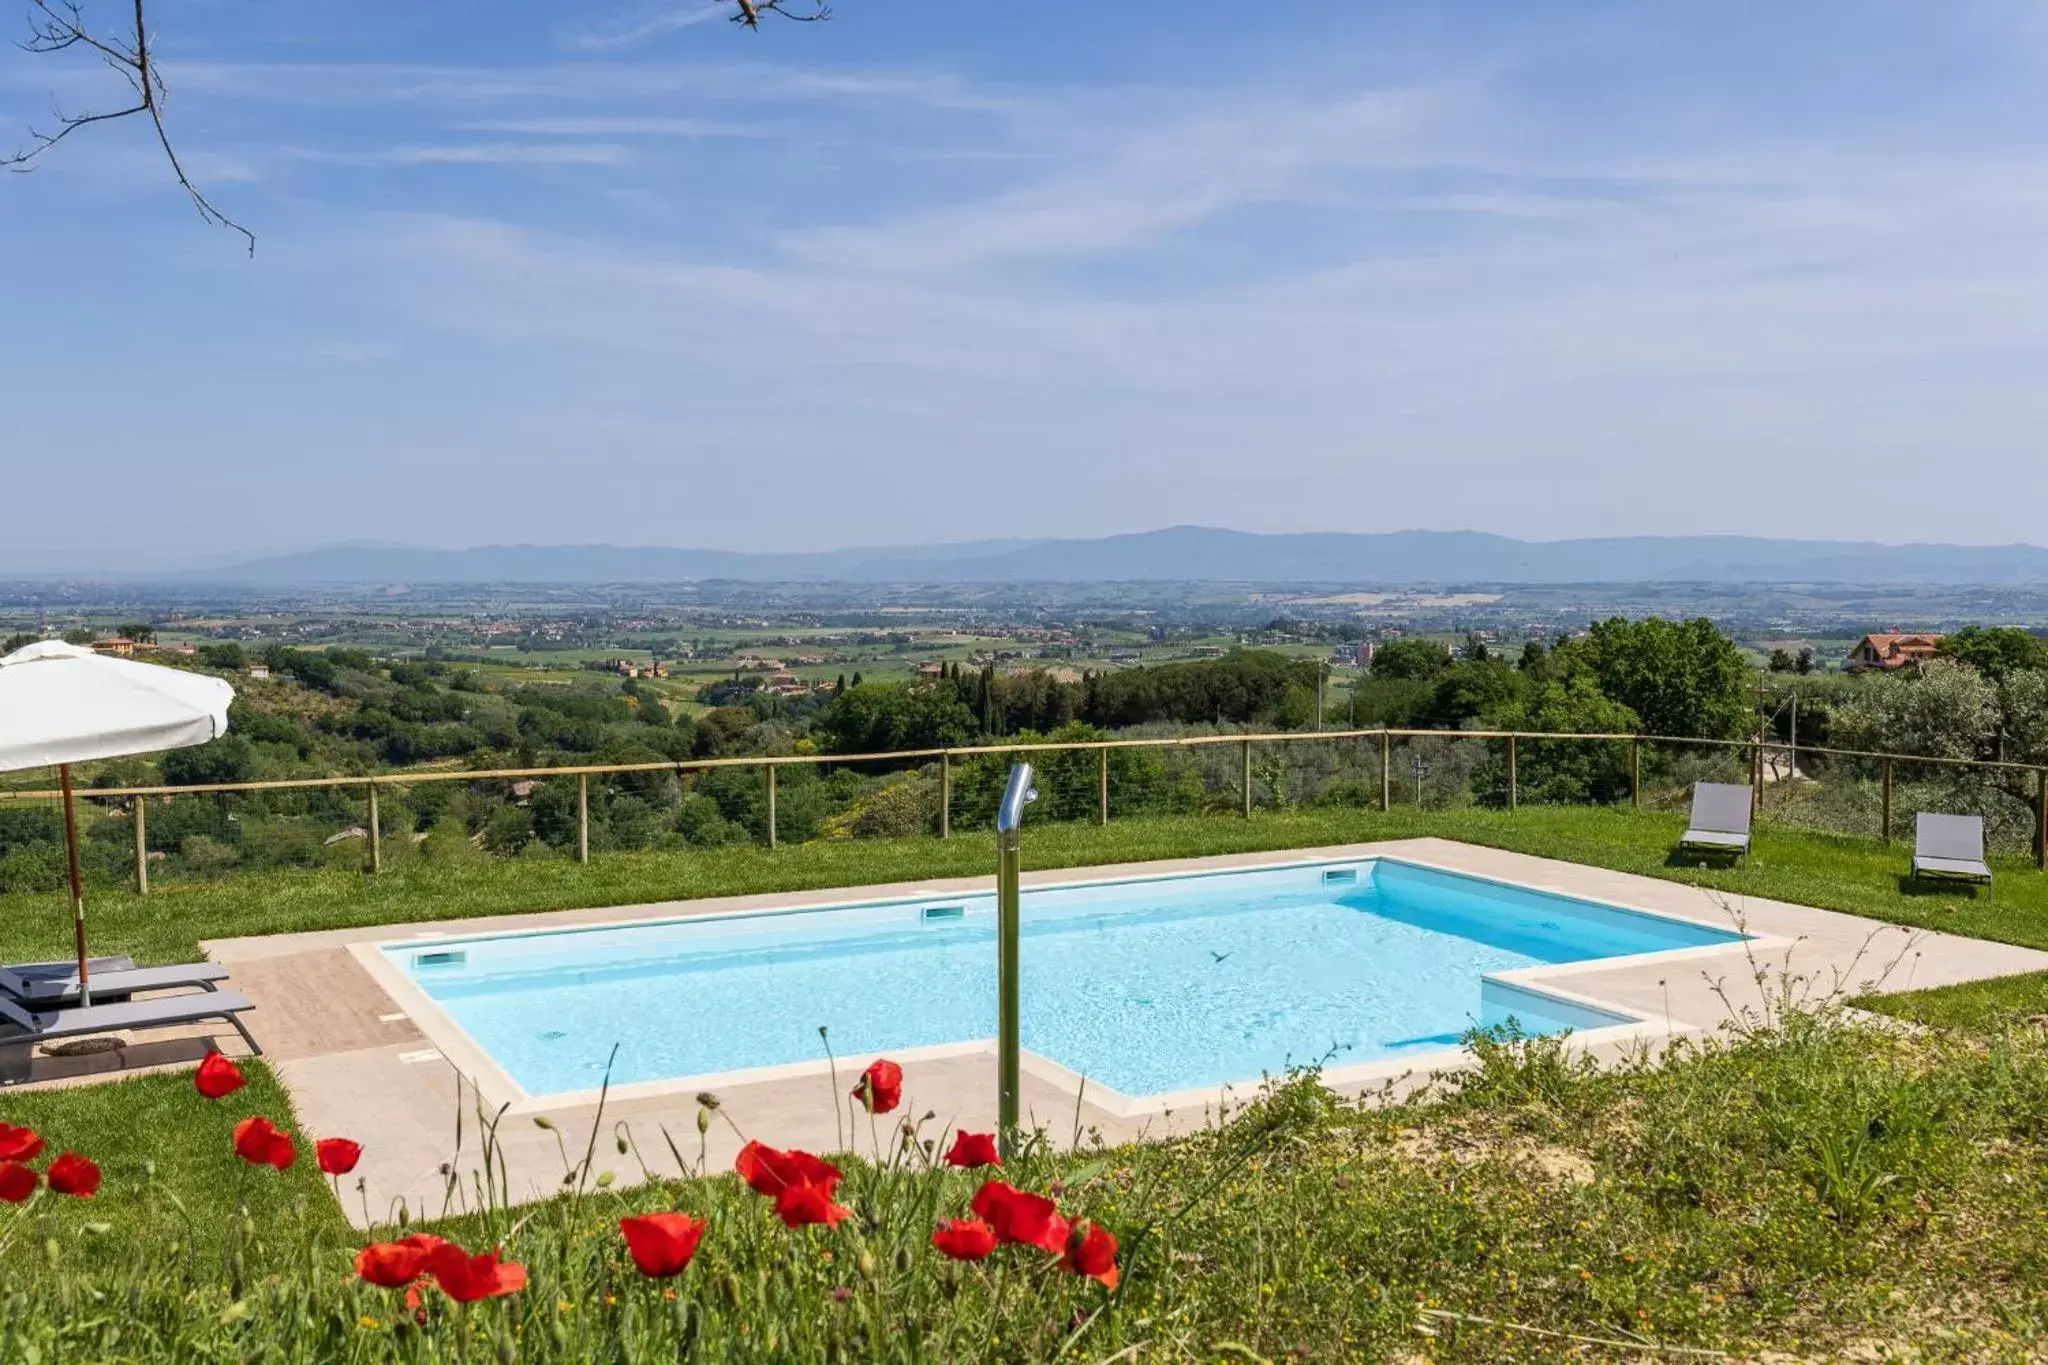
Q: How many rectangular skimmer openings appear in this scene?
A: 3